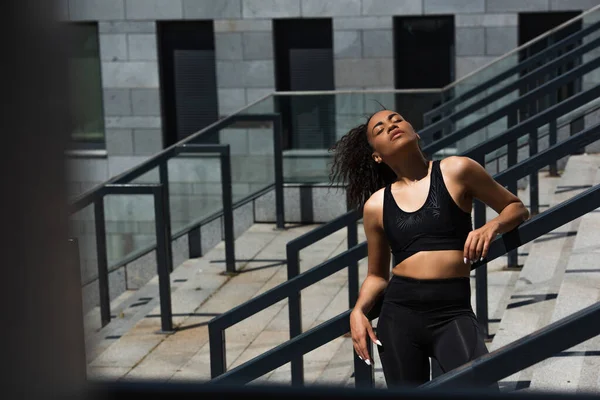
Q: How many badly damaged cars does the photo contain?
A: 0